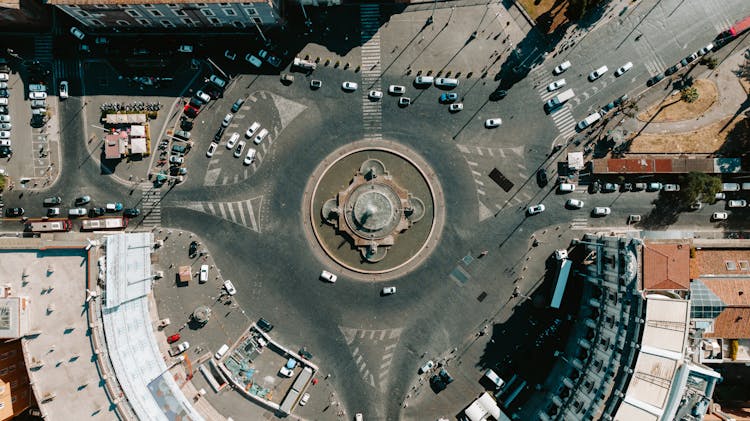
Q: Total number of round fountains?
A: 1